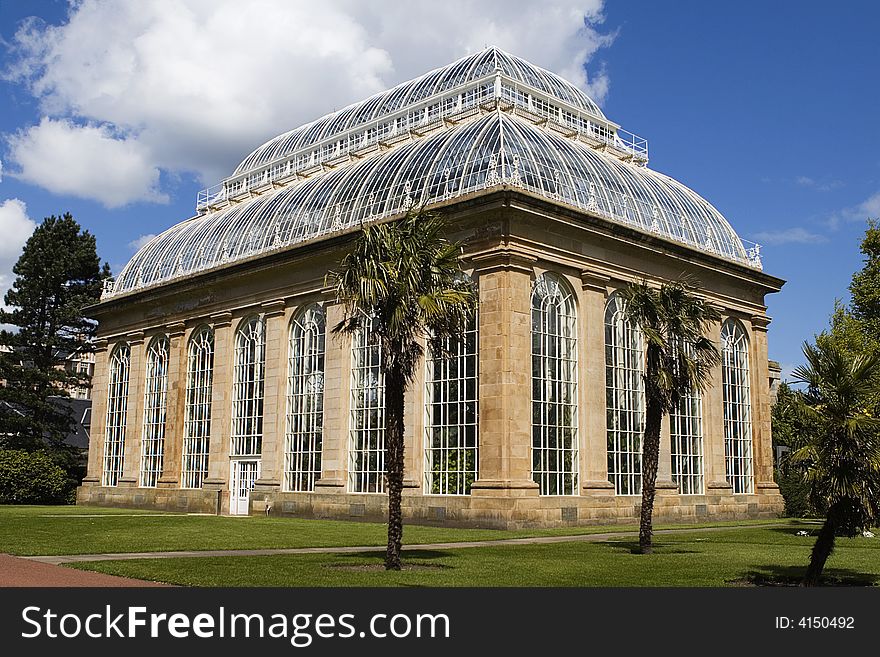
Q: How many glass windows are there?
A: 11